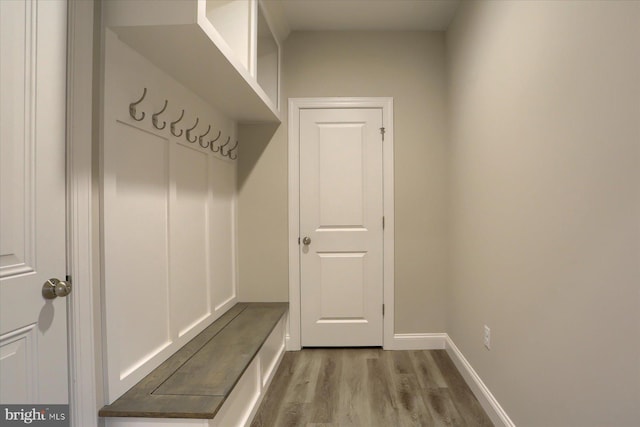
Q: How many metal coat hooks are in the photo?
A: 8